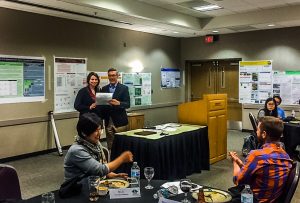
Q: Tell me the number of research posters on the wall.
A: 7